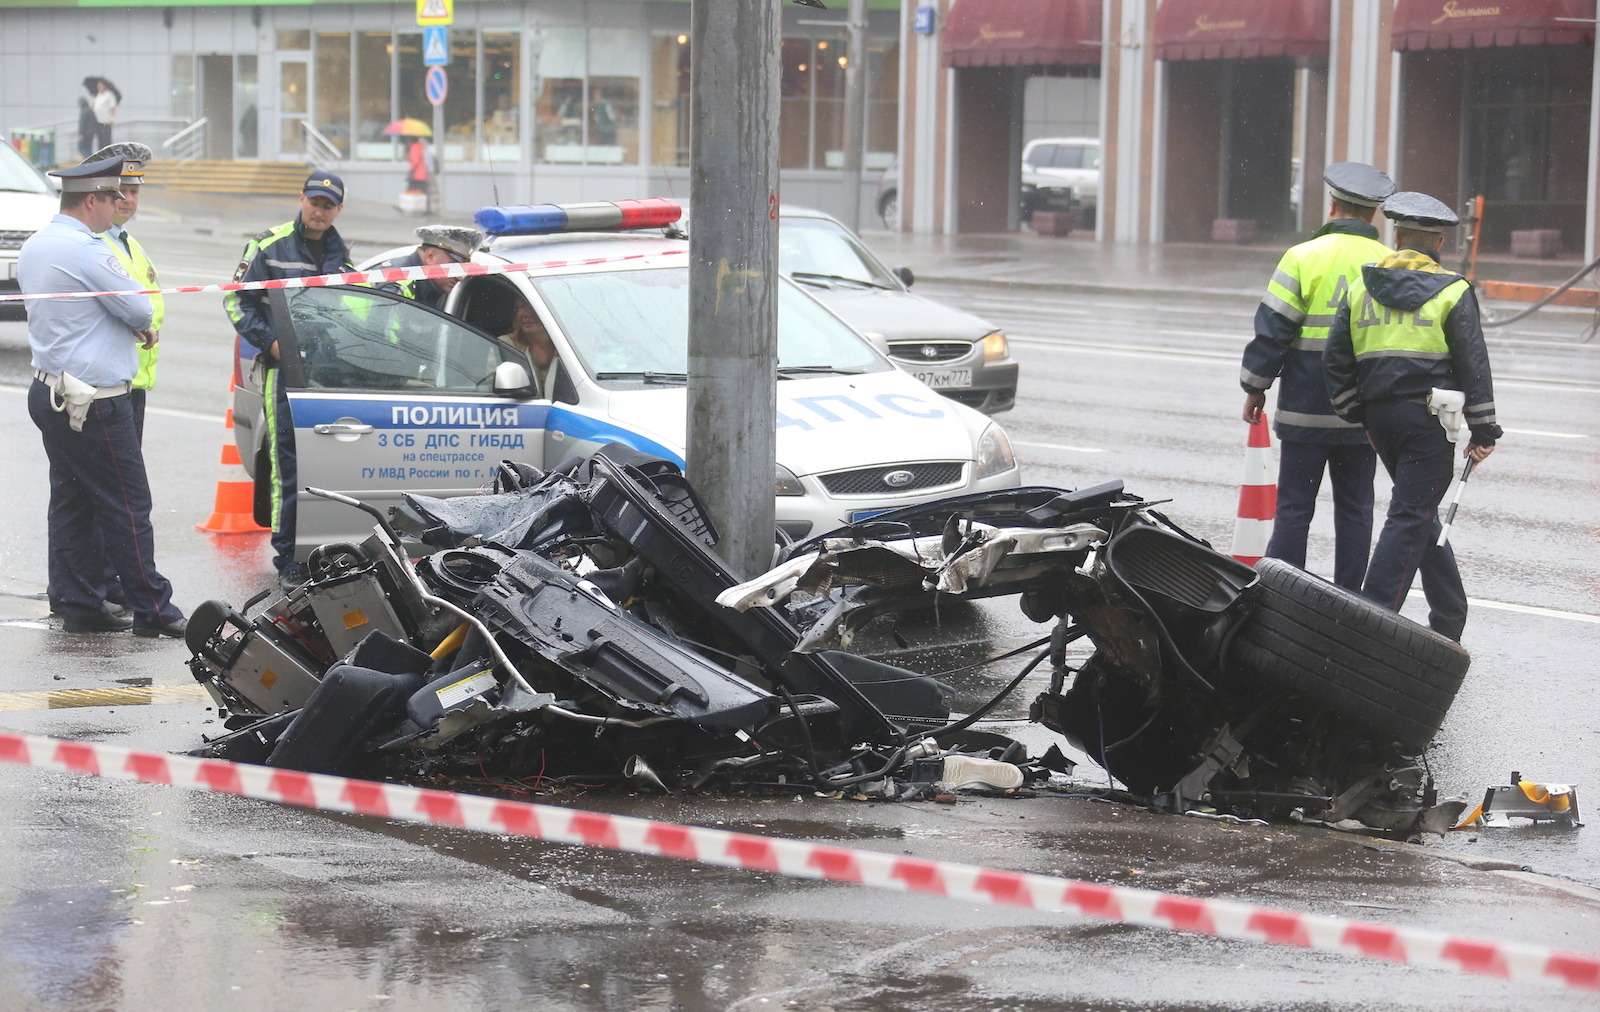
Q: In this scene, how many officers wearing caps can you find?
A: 6